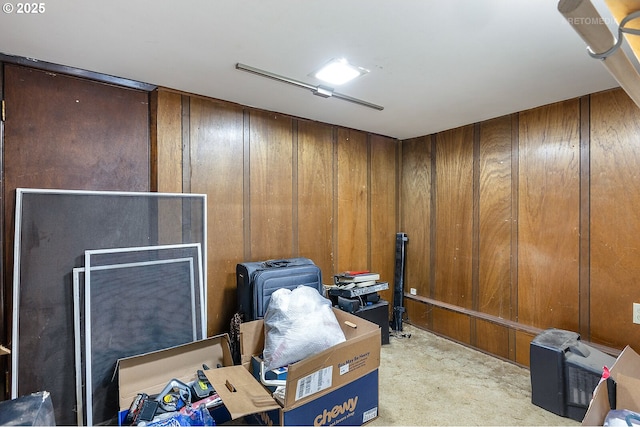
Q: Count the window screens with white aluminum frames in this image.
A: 3